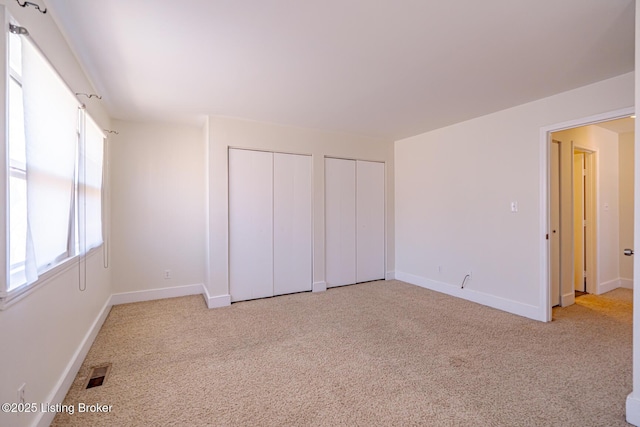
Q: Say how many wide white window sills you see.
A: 1